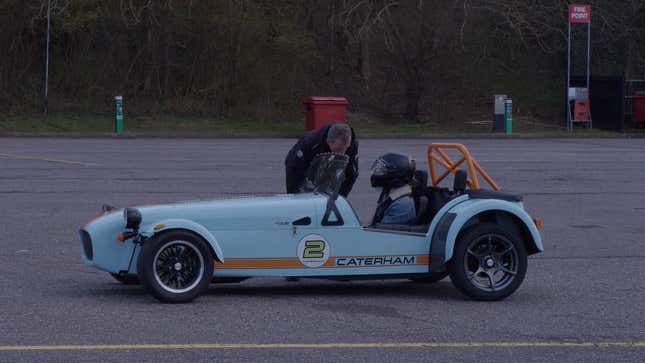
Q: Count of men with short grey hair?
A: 1